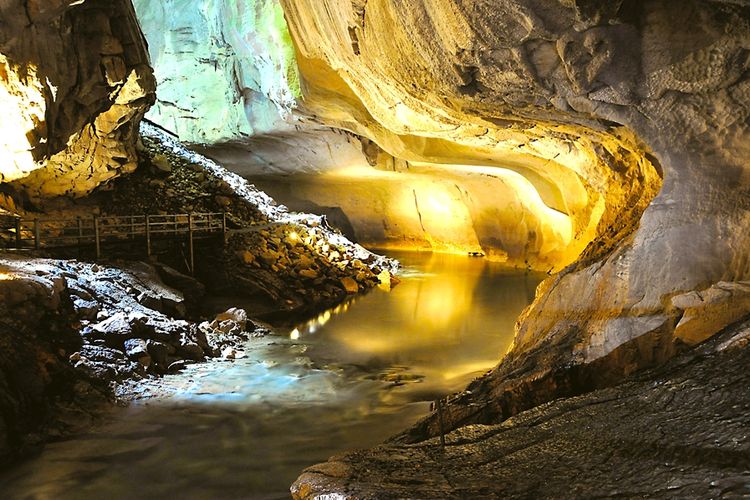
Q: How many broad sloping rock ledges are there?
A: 1